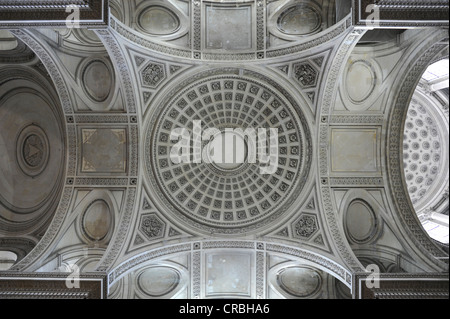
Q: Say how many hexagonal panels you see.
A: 4